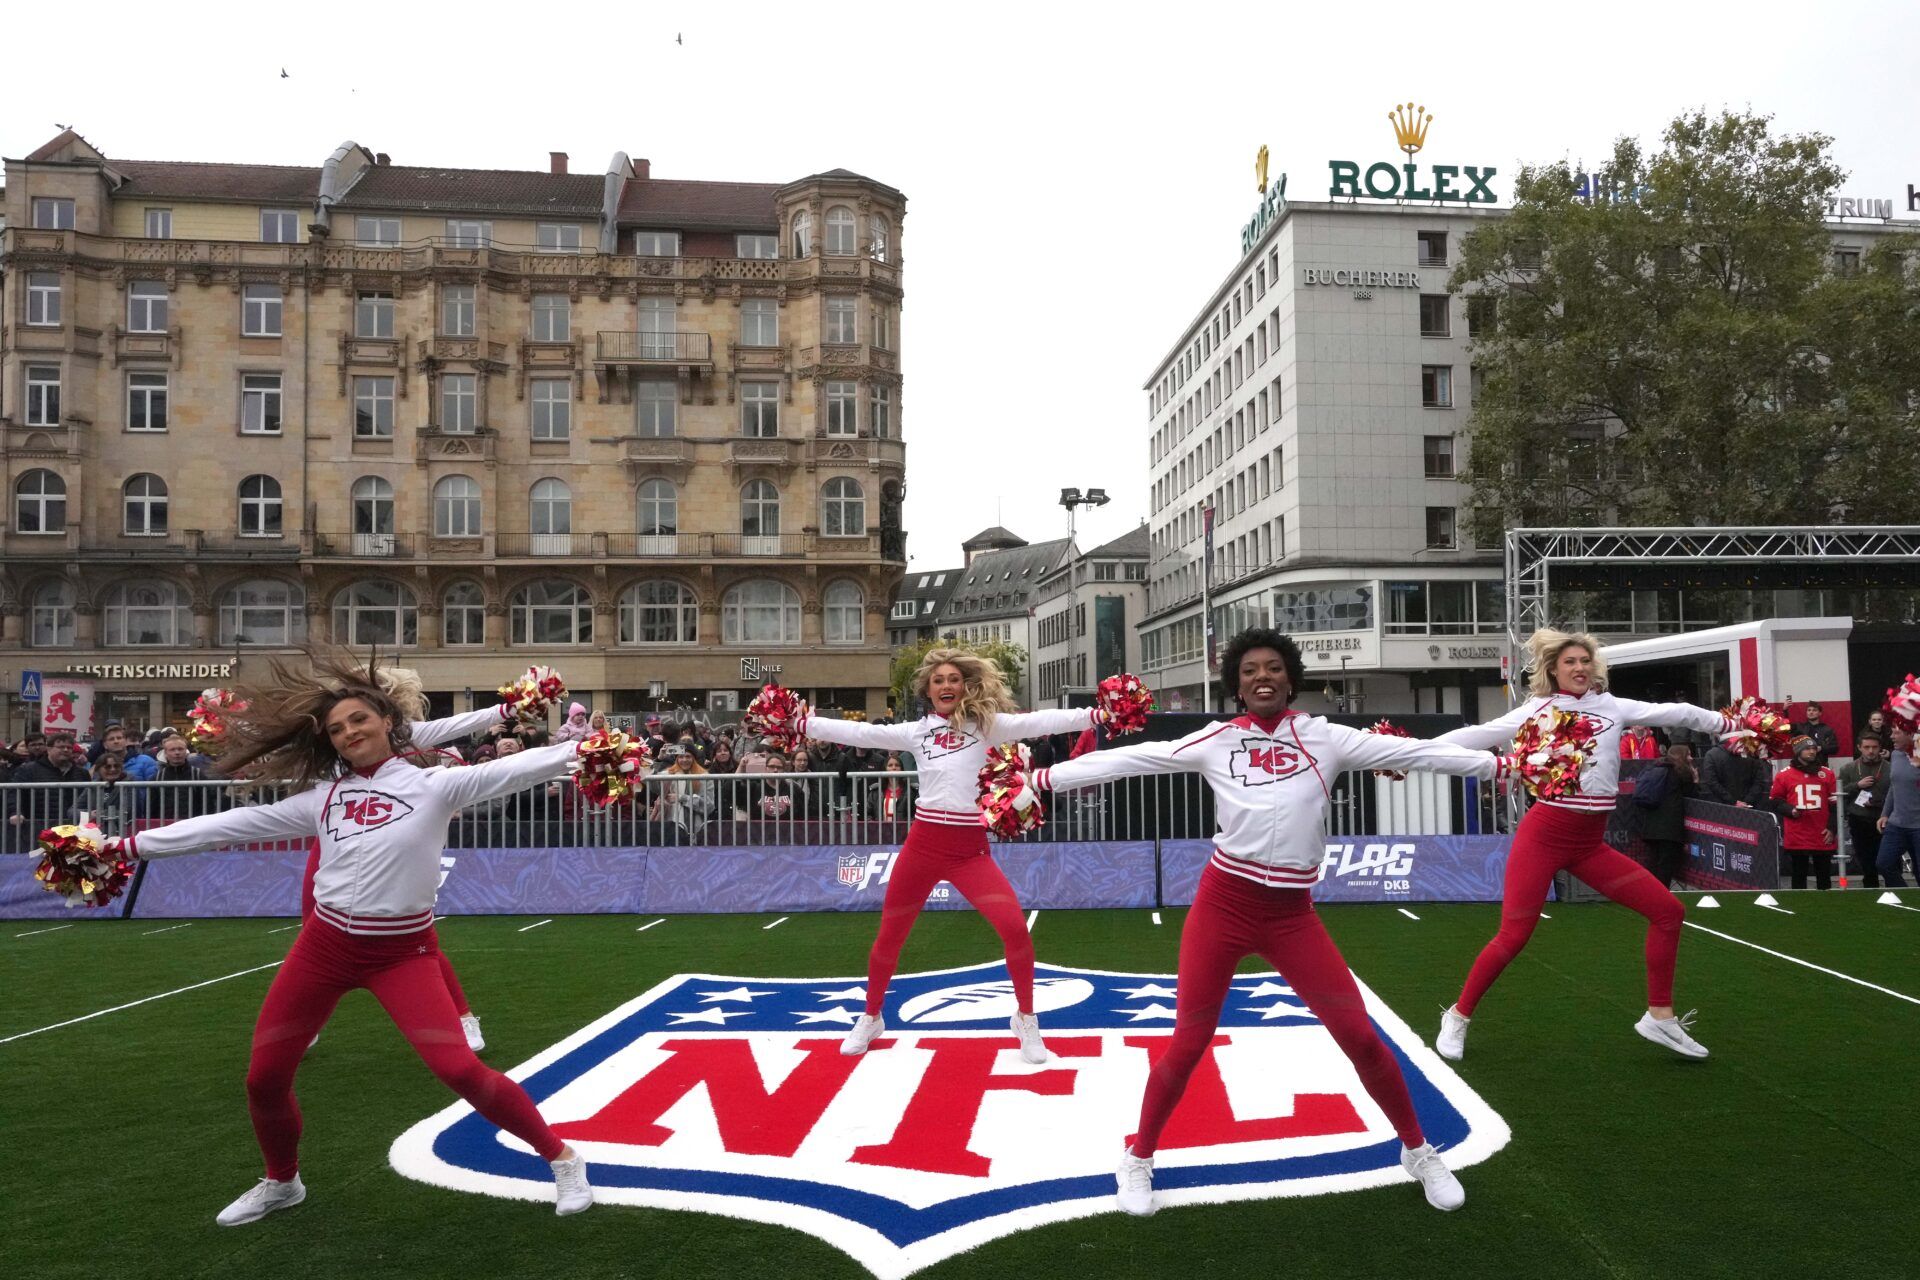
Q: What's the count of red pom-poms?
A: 11